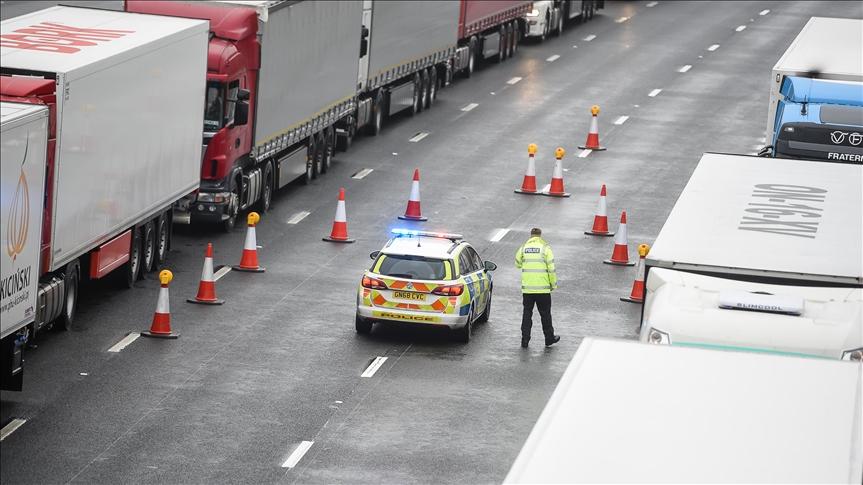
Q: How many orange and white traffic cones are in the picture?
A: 11